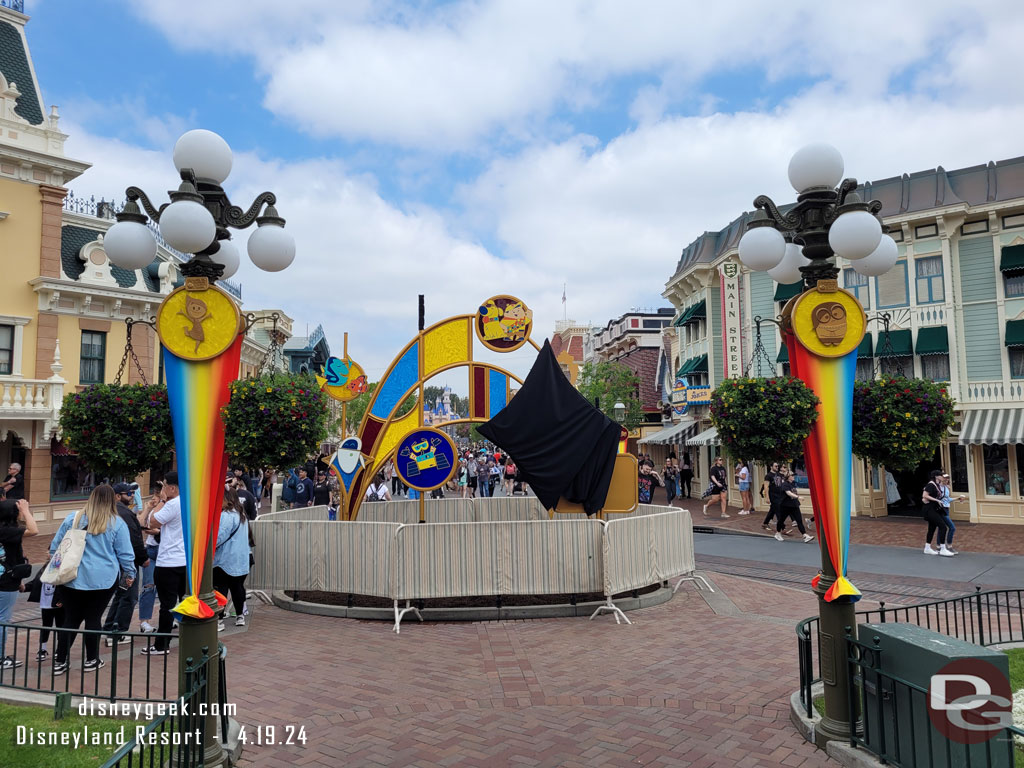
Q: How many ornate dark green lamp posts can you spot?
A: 2